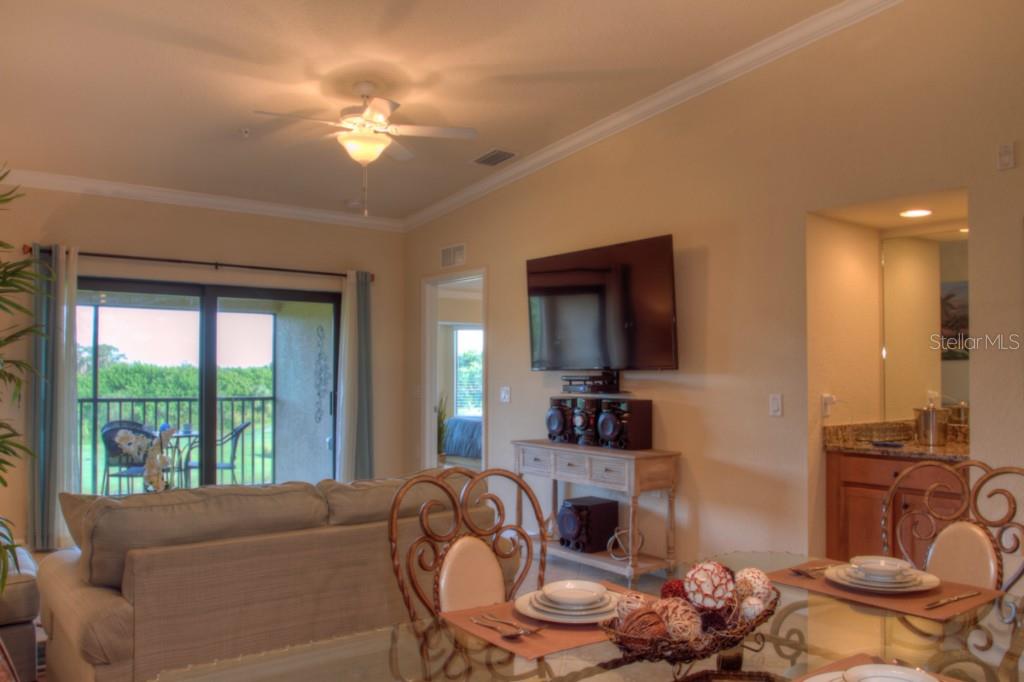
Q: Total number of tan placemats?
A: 3